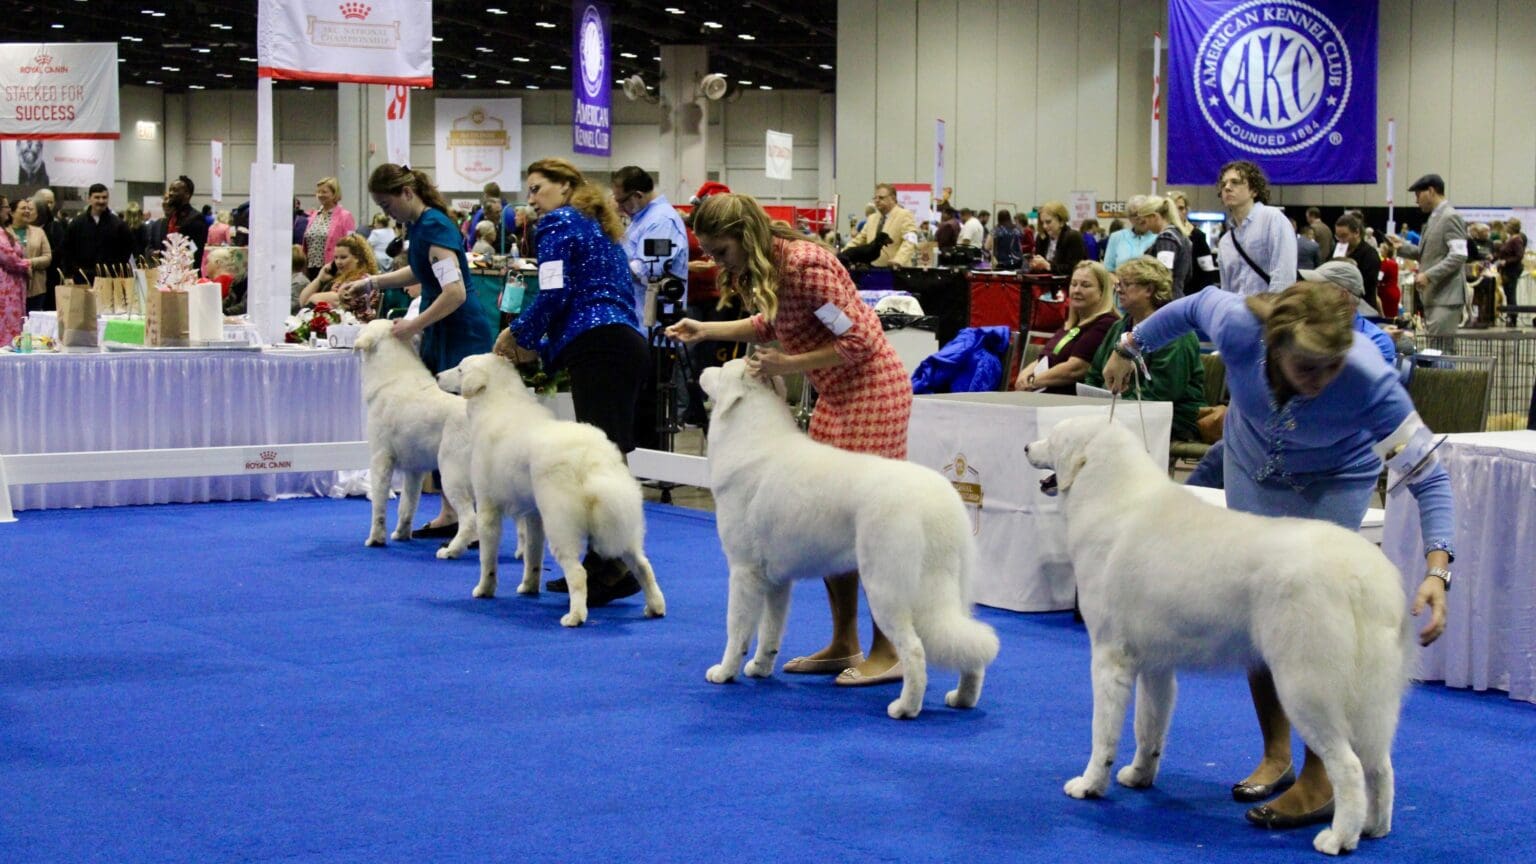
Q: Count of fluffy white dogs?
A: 4